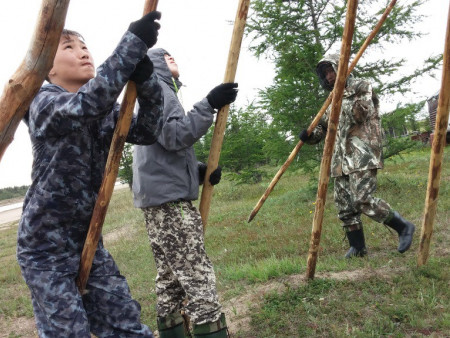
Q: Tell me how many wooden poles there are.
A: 6